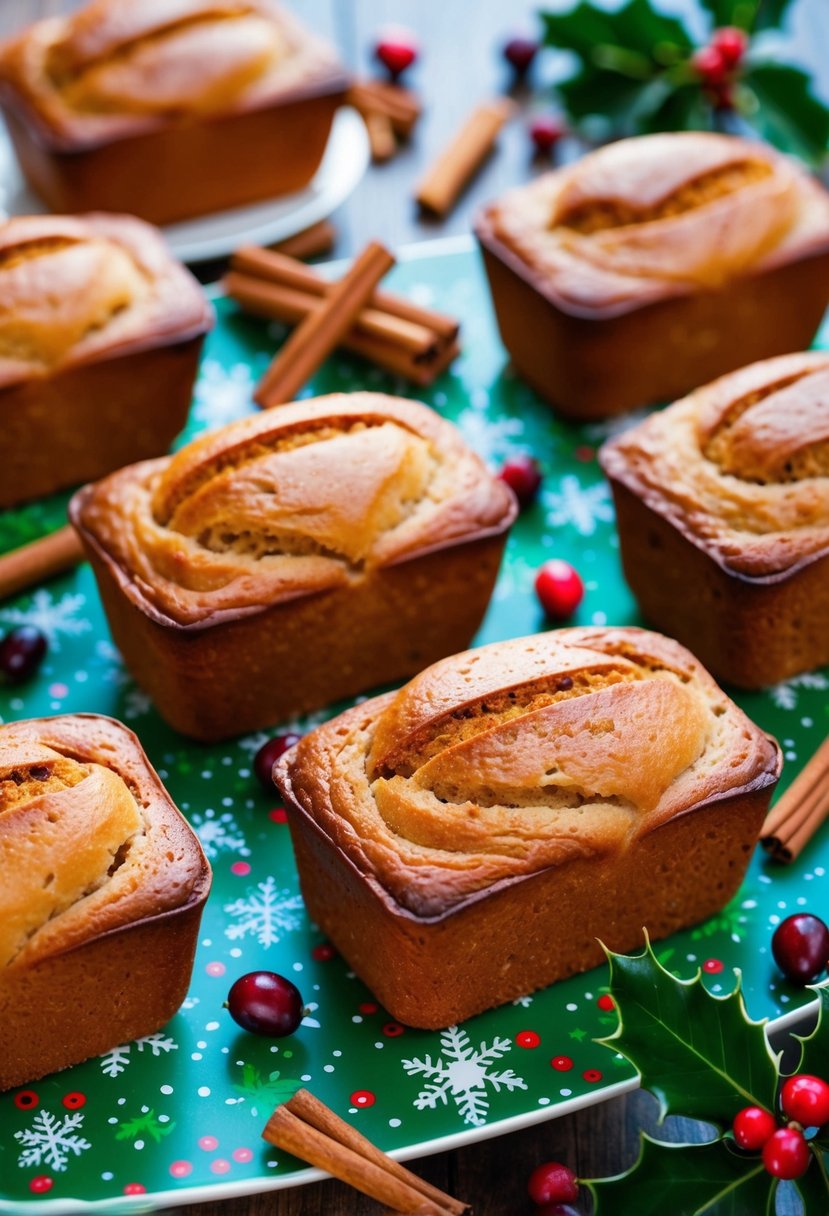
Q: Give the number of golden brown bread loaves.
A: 7